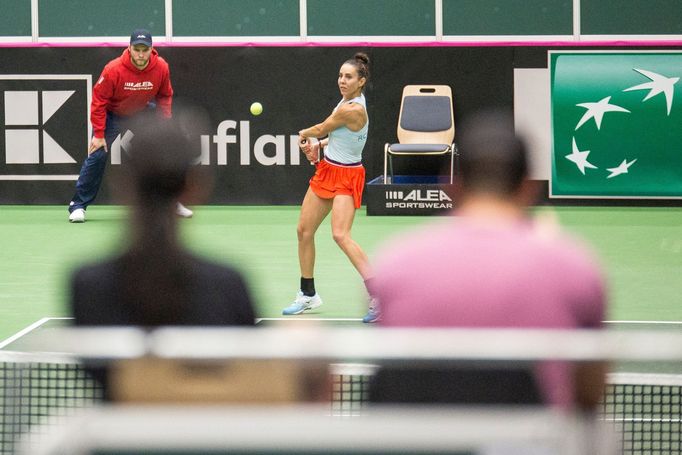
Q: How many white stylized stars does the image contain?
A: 4